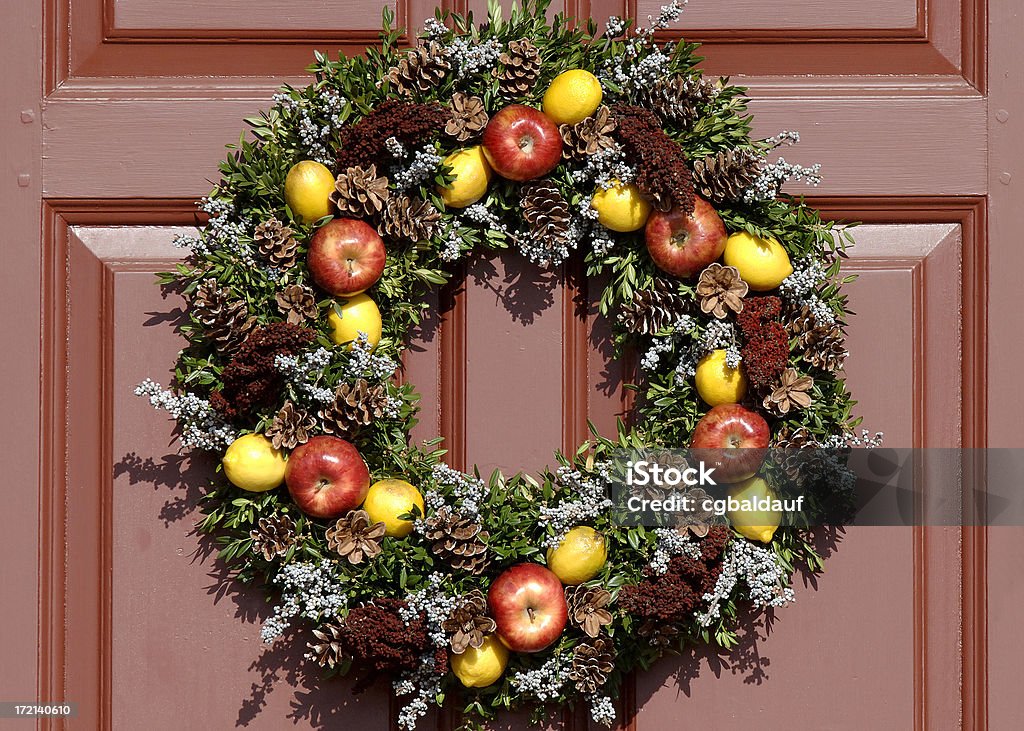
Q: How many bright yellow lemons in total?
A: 12